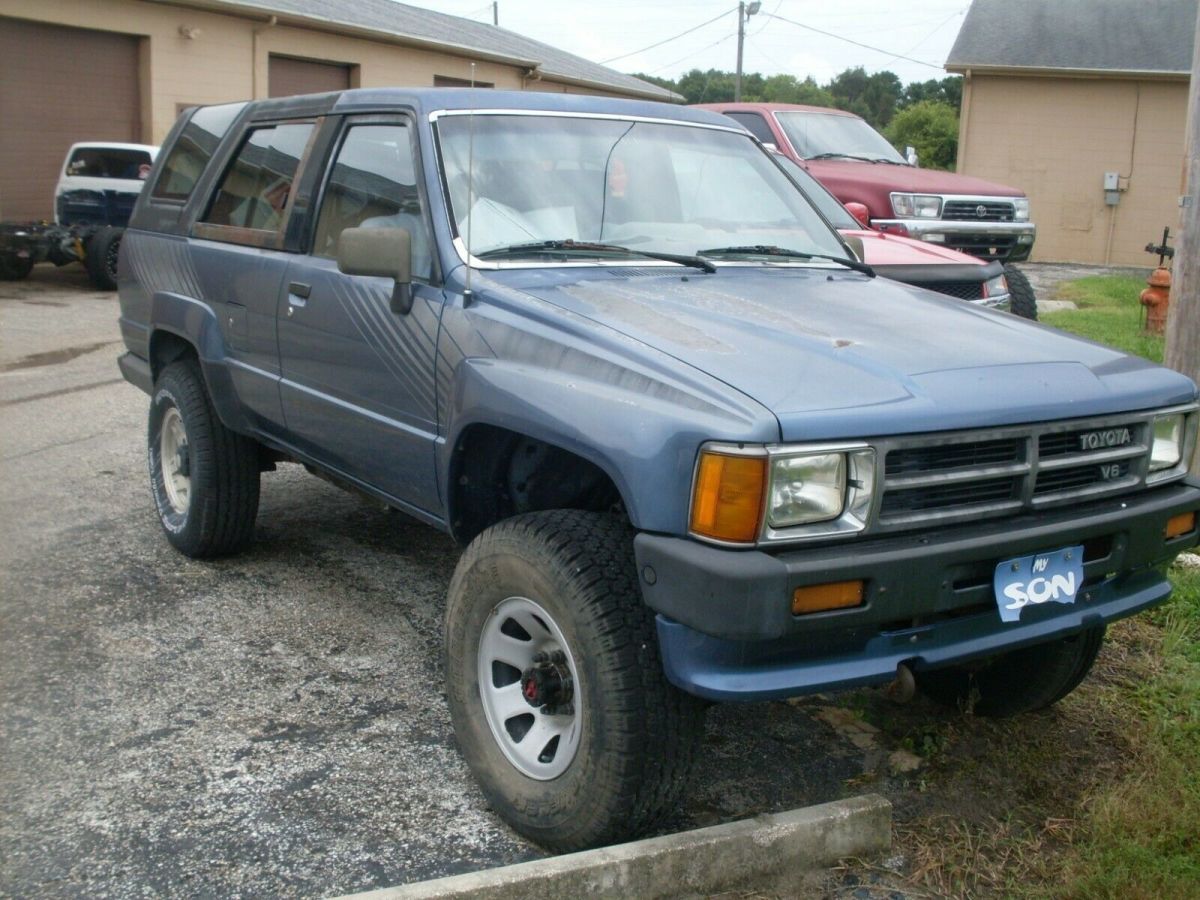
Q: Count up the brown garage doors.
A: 3